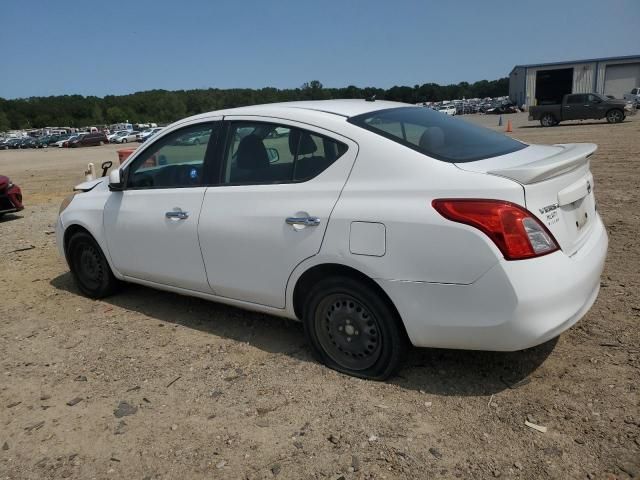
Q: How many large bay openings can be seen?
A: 2